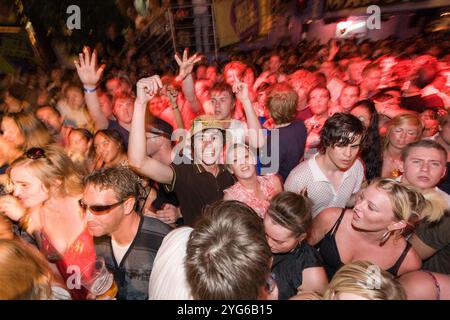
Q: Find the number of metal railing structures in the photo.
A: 1